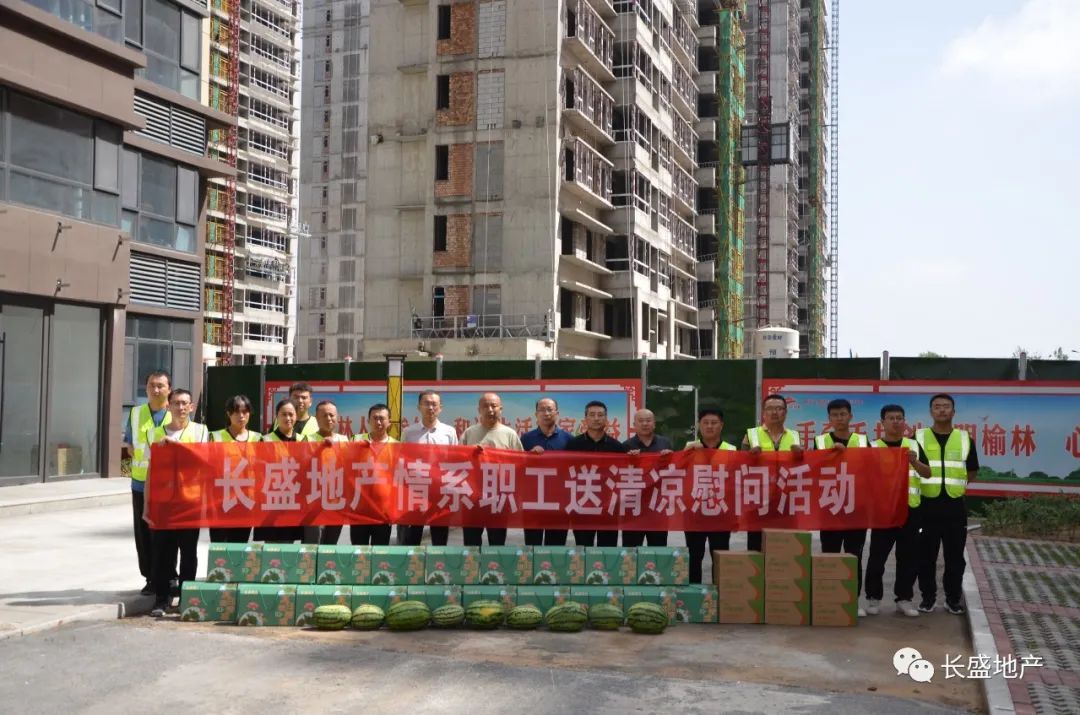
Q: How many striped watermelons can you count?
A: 9